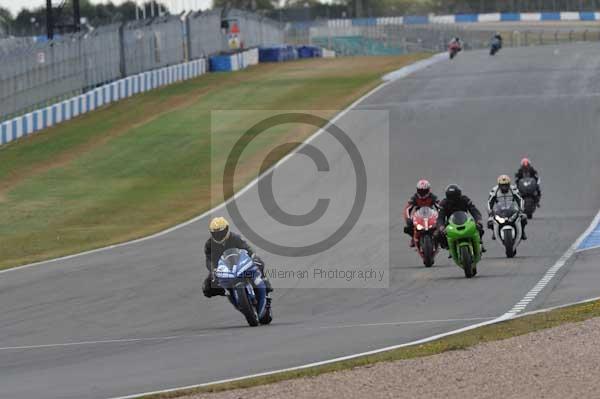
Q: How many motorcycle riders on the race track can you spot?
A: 7